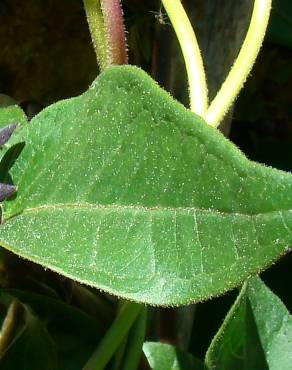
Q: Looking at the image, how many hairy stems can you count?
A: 4